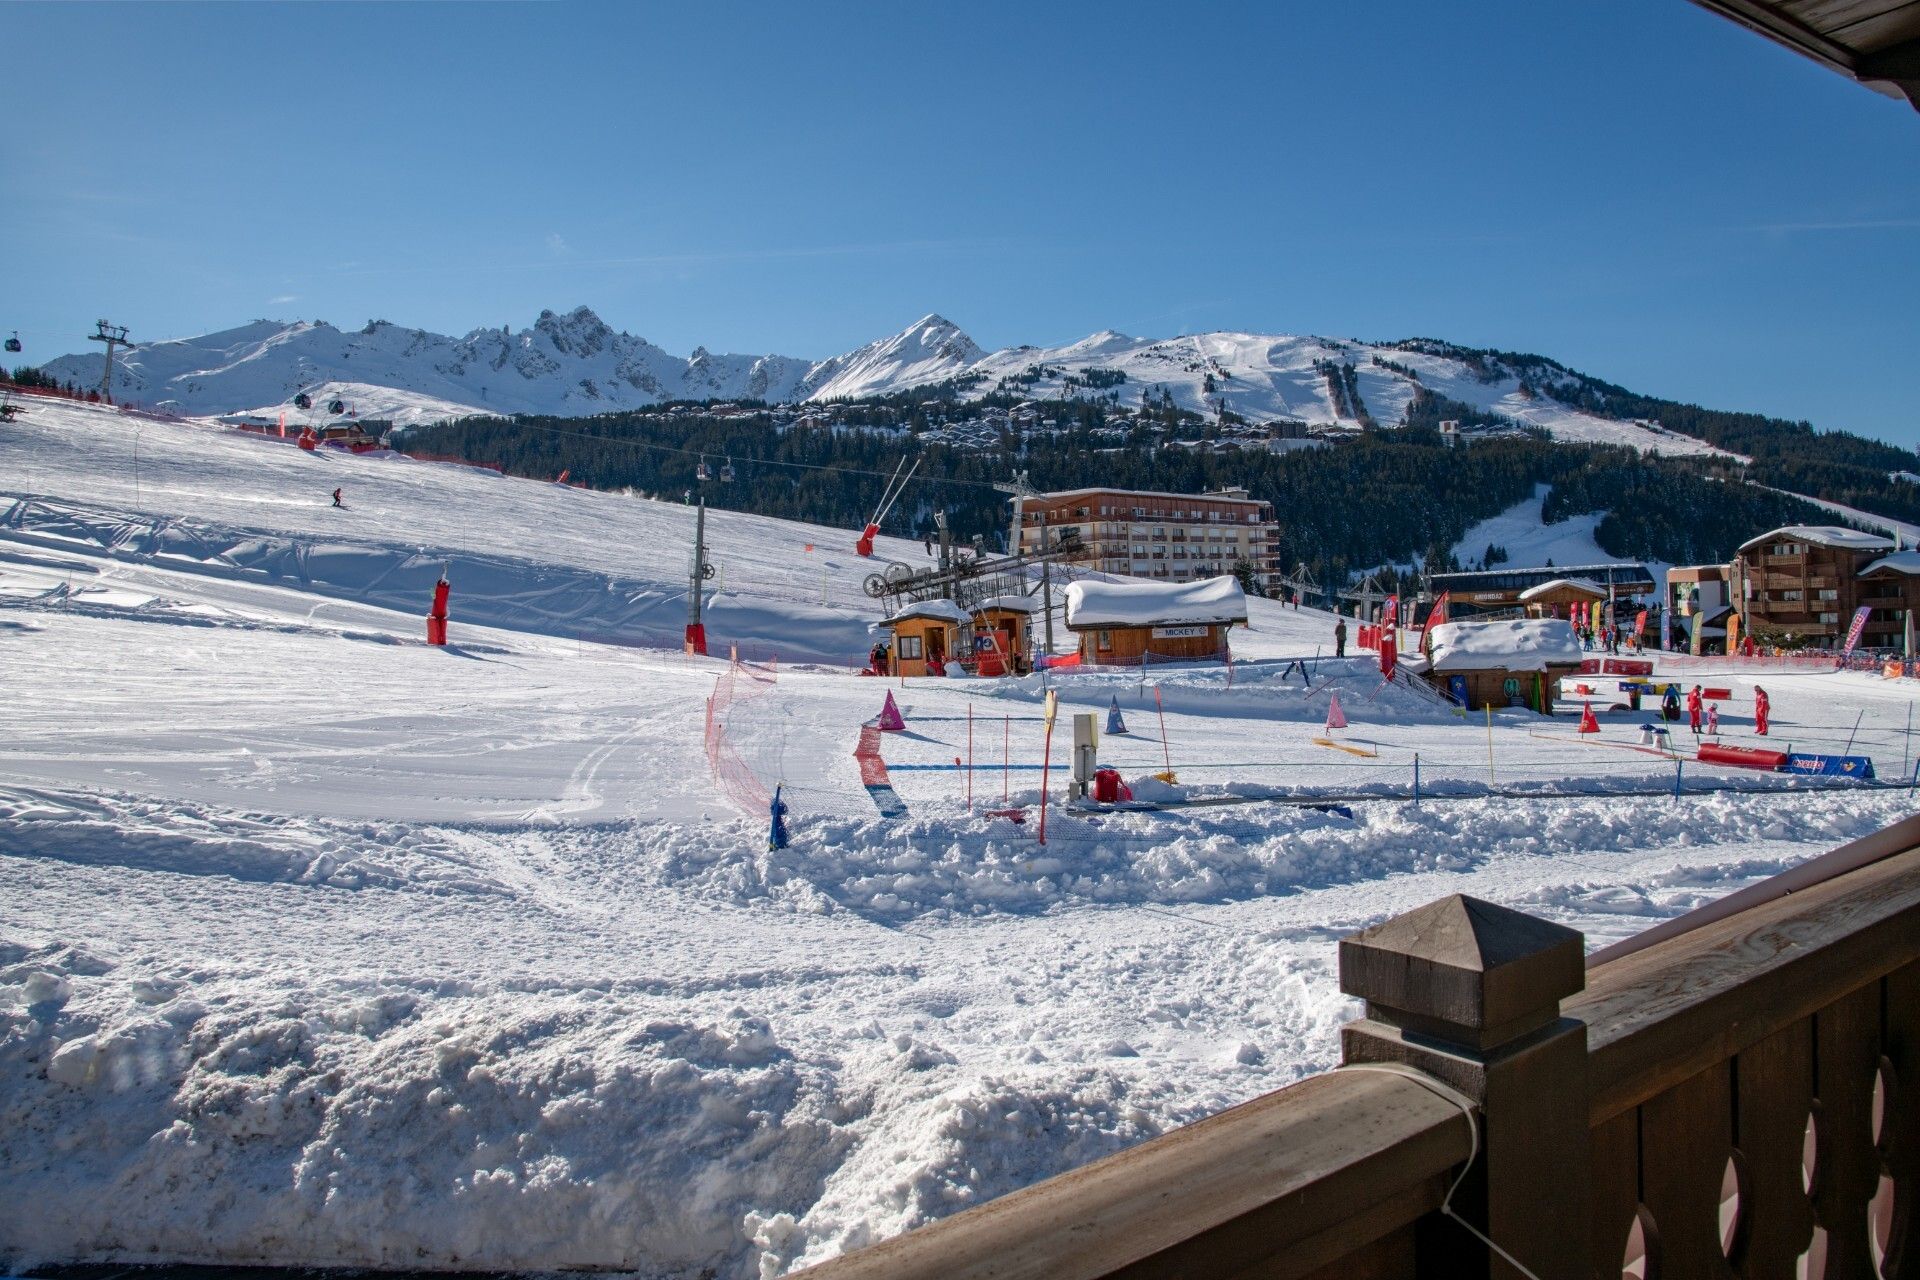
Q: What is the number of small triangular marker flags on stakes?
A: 4